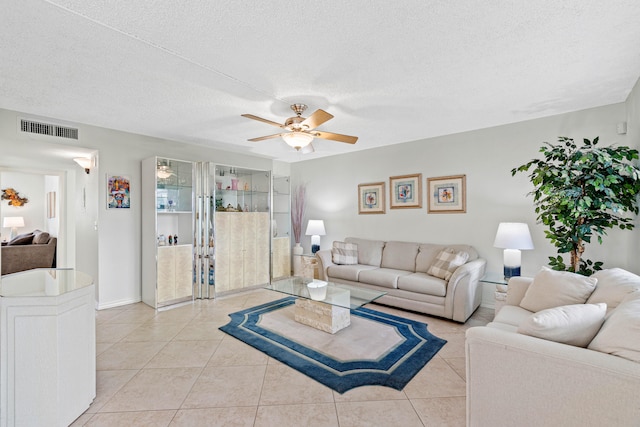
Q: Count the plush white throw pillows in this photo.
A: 2